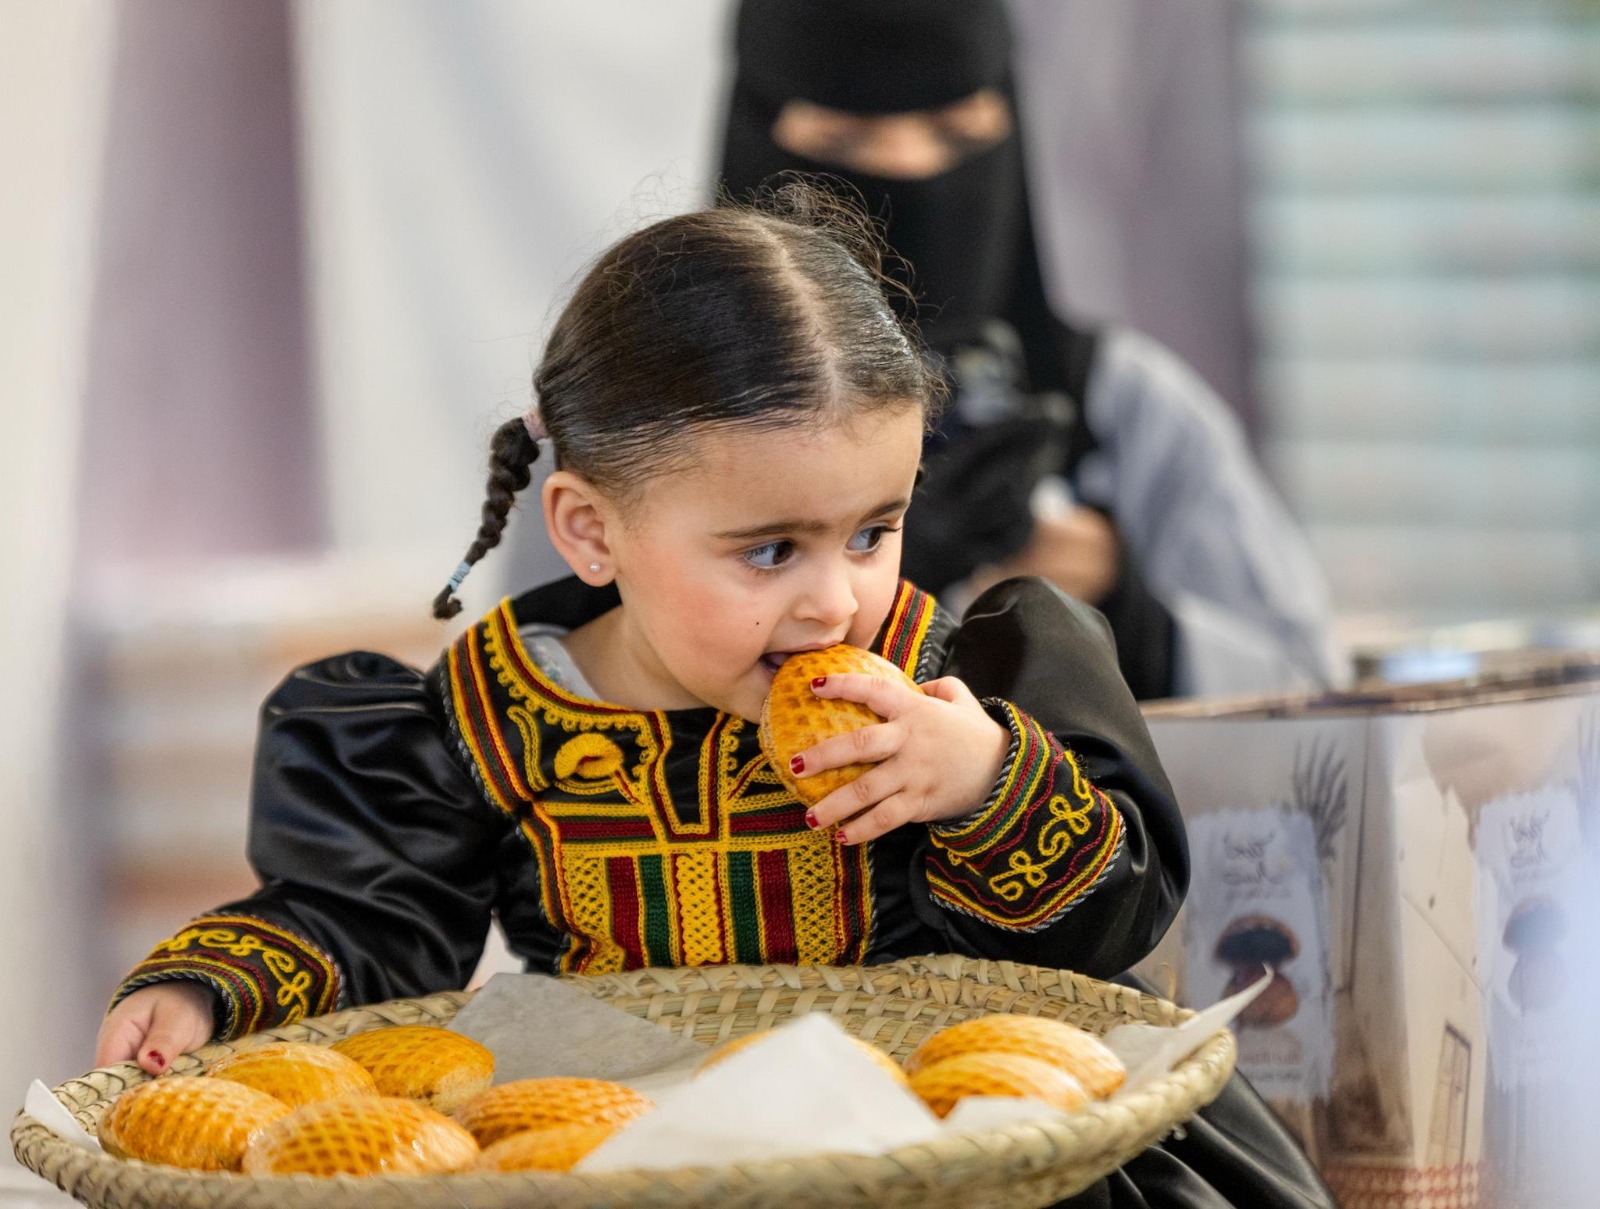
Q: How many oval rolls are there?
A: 10